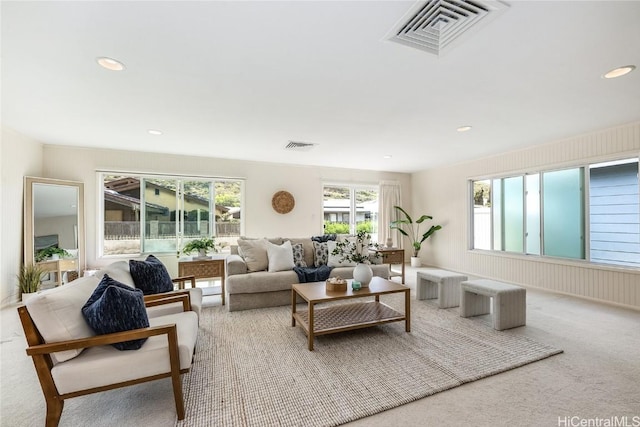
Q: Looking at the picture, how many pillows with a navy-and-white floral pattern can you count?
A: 2